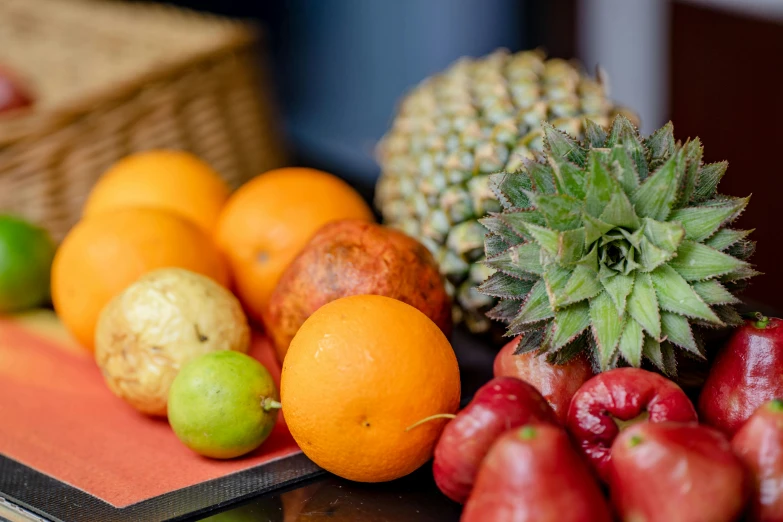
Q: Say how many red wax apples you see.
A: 7